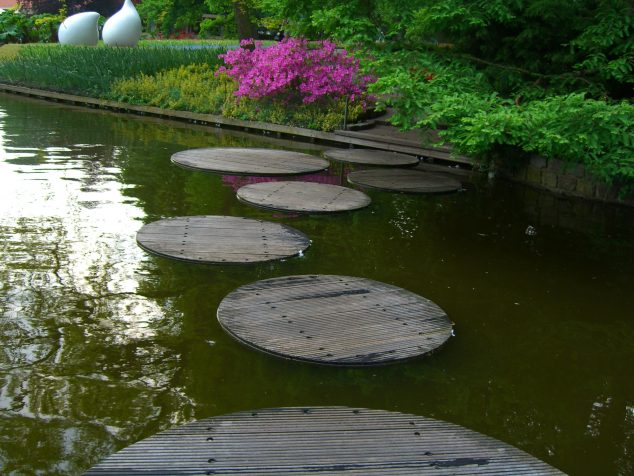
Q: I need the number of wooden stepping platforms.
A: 7